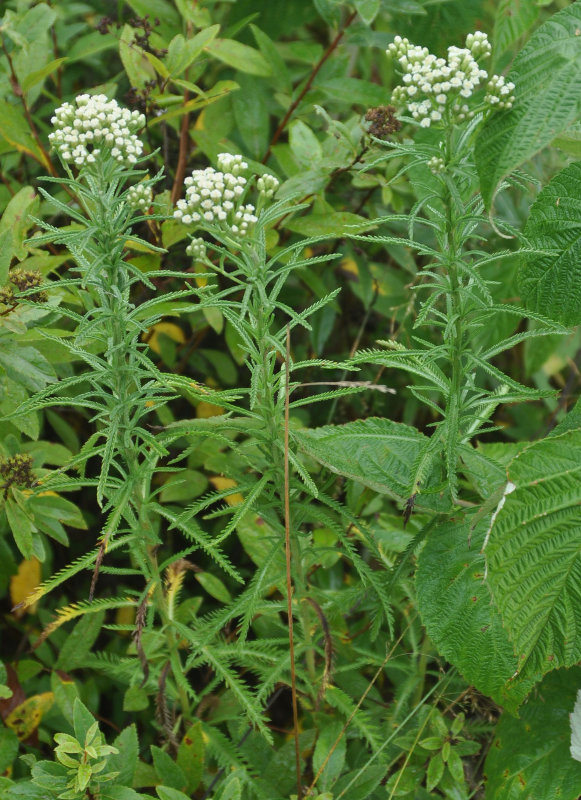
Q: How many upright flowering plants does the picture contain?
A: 3